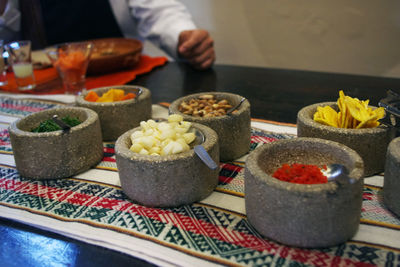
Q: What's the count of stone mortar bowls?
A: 7